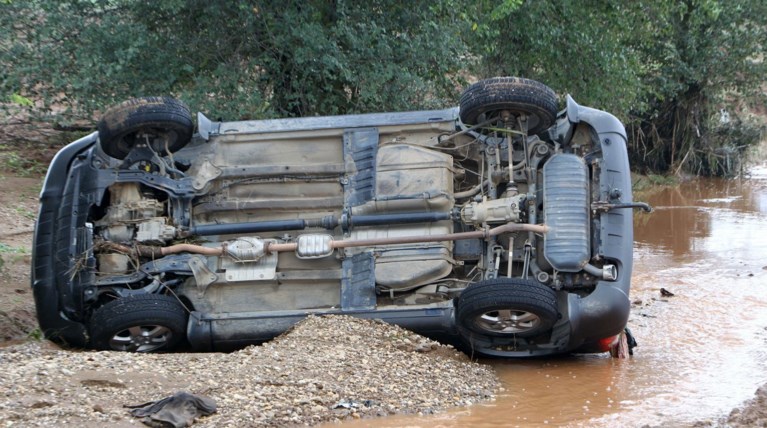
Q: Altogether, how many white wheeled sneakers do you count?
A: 0